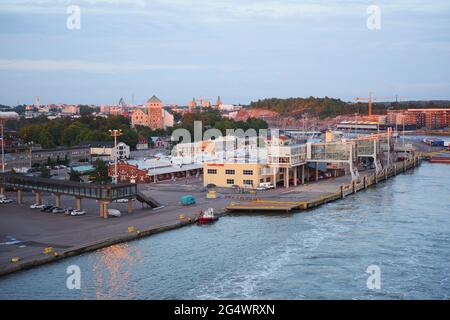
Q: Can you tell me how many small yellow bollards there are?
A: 7